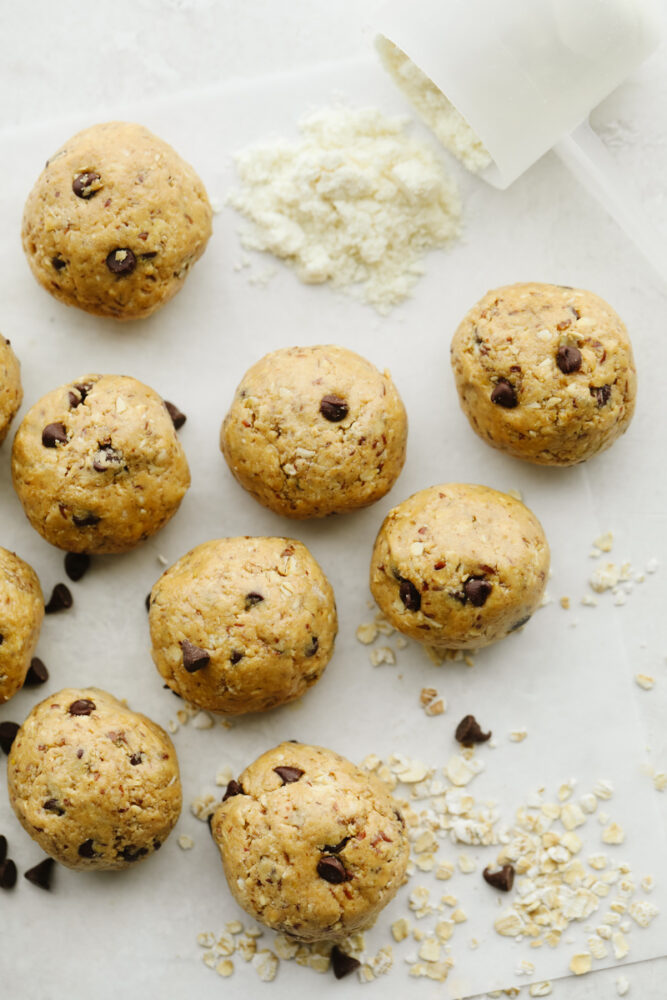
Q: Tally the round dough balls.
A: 10